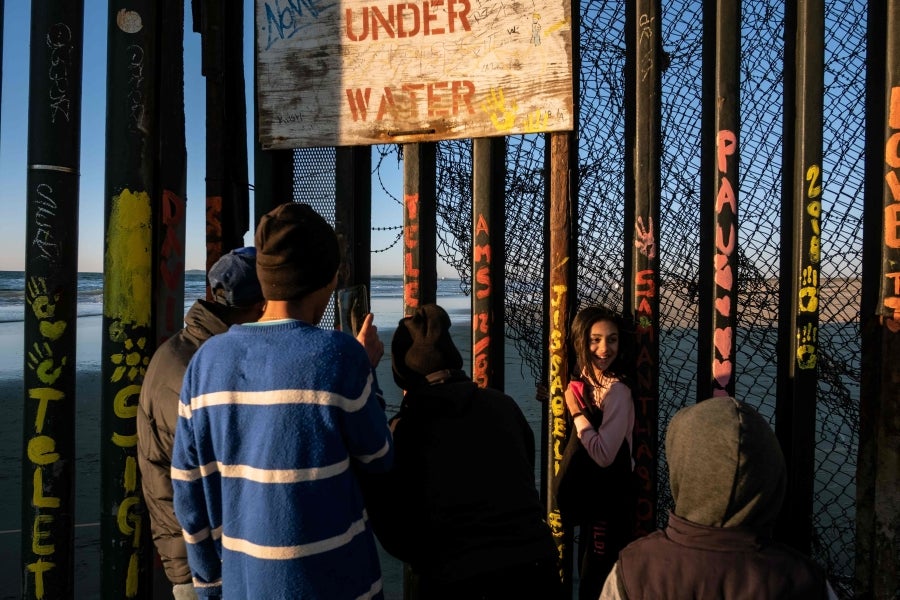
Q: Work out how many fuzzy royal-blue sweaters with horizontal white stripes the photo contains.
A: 1